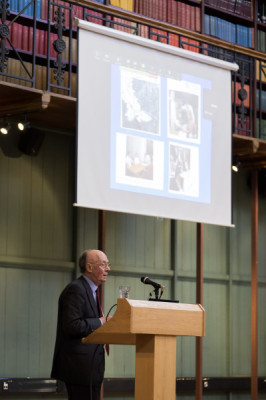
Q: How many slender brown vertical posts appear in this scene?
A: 3